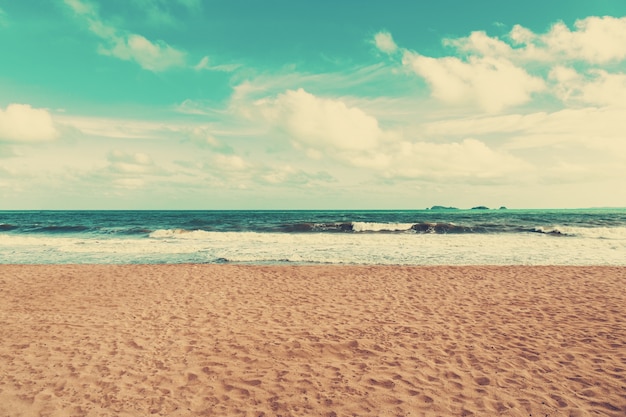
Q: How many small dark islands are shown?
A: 3